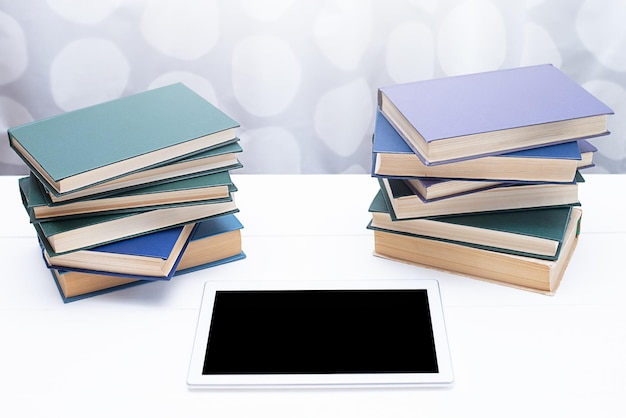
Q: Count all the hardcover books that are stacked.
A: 12